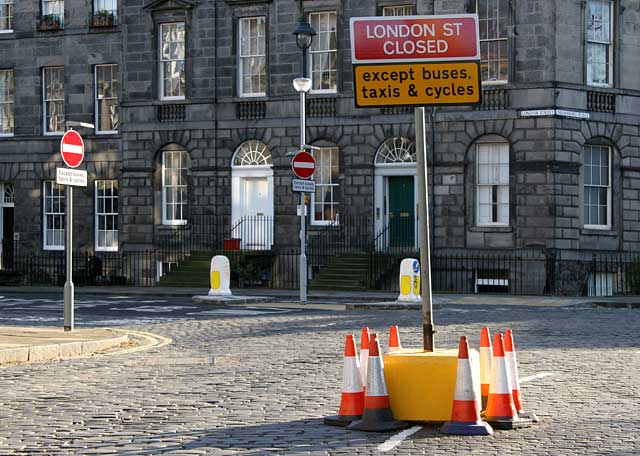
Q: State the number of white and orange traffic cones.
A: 8